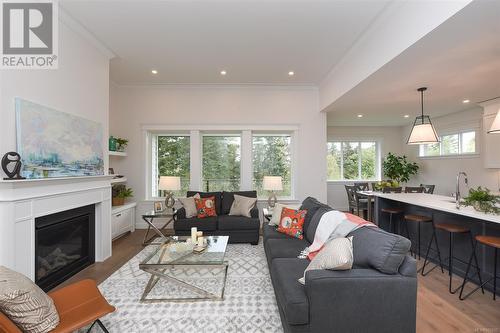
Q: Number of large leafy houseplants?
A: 1